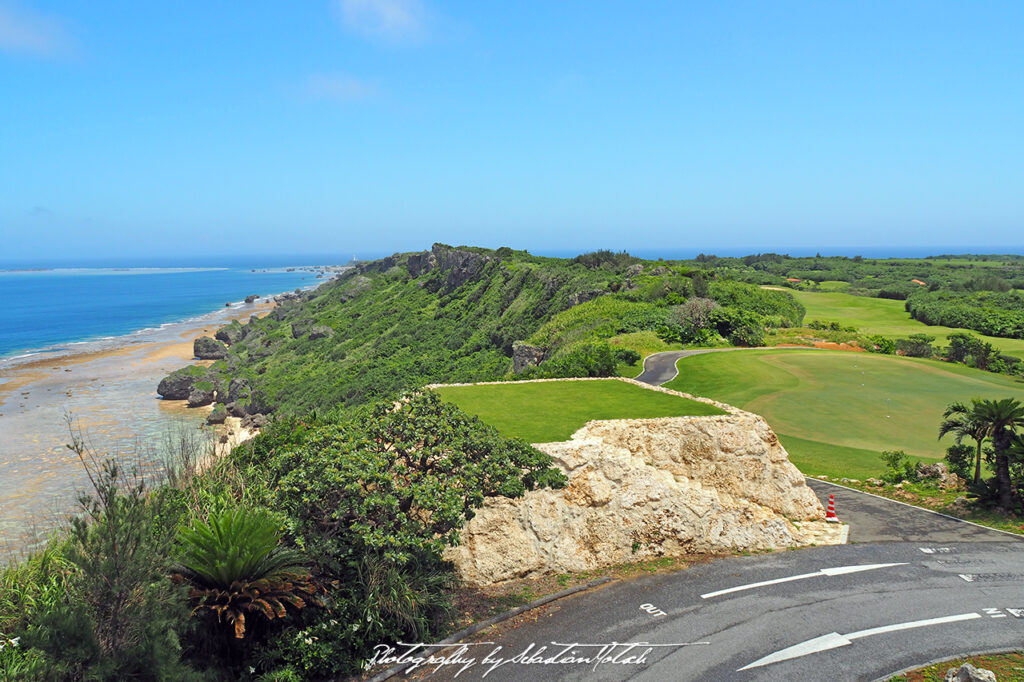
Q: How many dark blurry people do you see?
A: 0